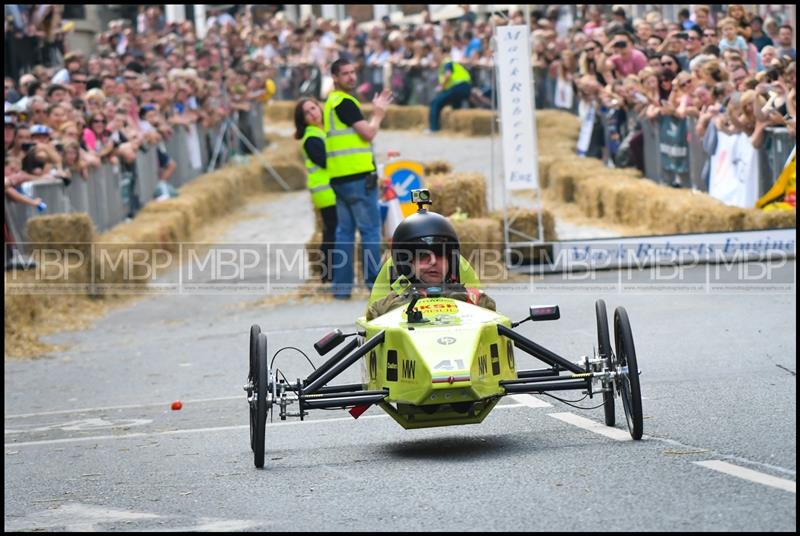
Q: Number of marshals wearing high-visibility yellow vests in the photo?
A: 3